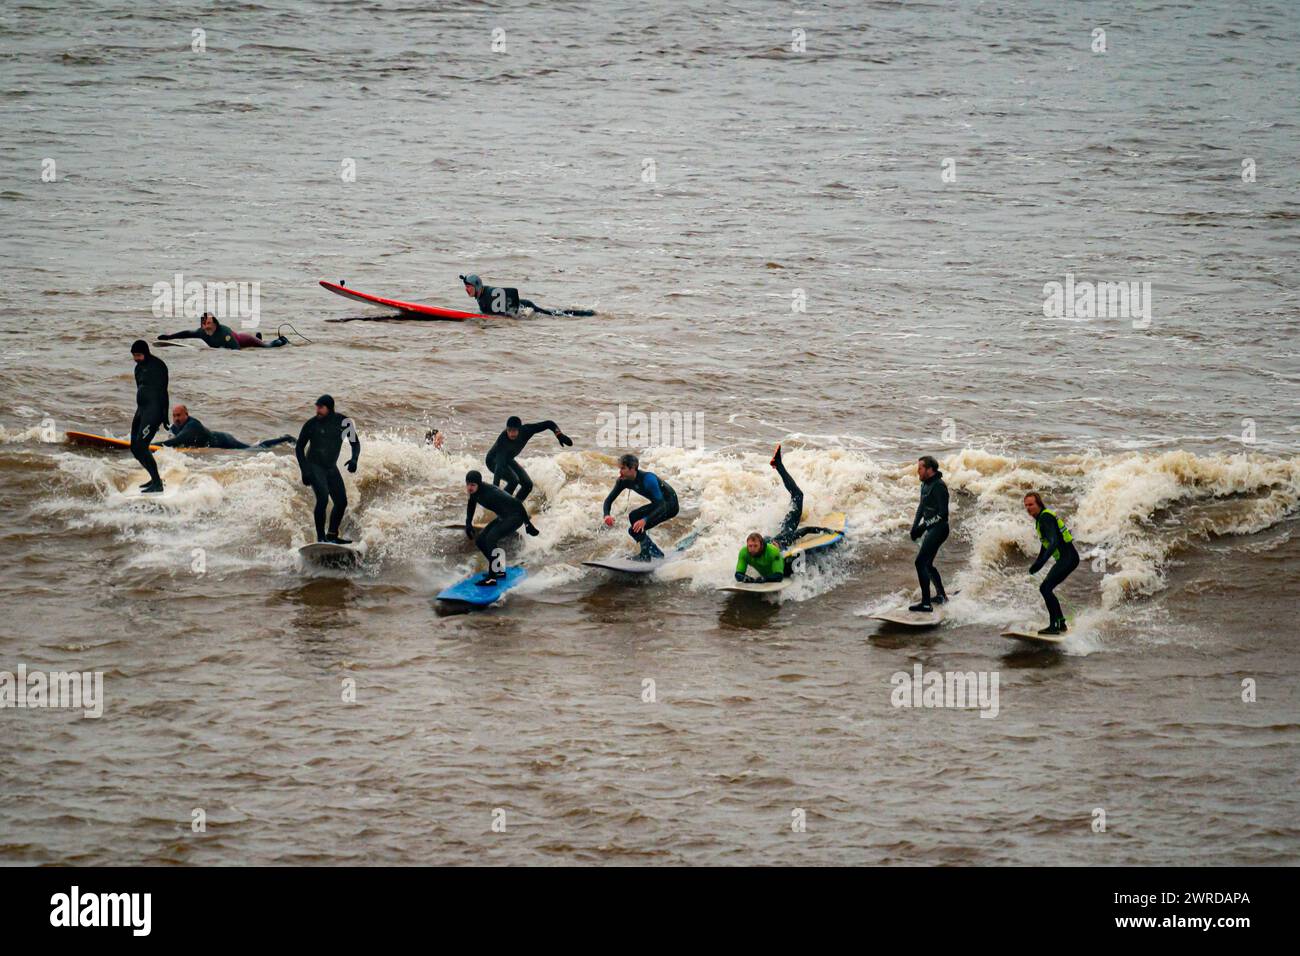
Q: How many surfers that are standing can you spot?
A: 7